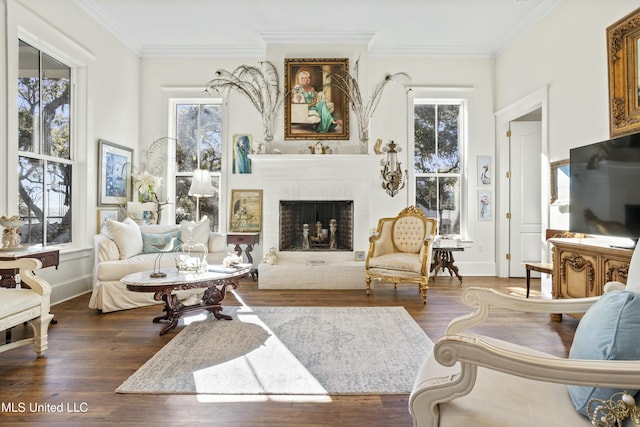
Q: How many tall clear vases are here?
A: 2